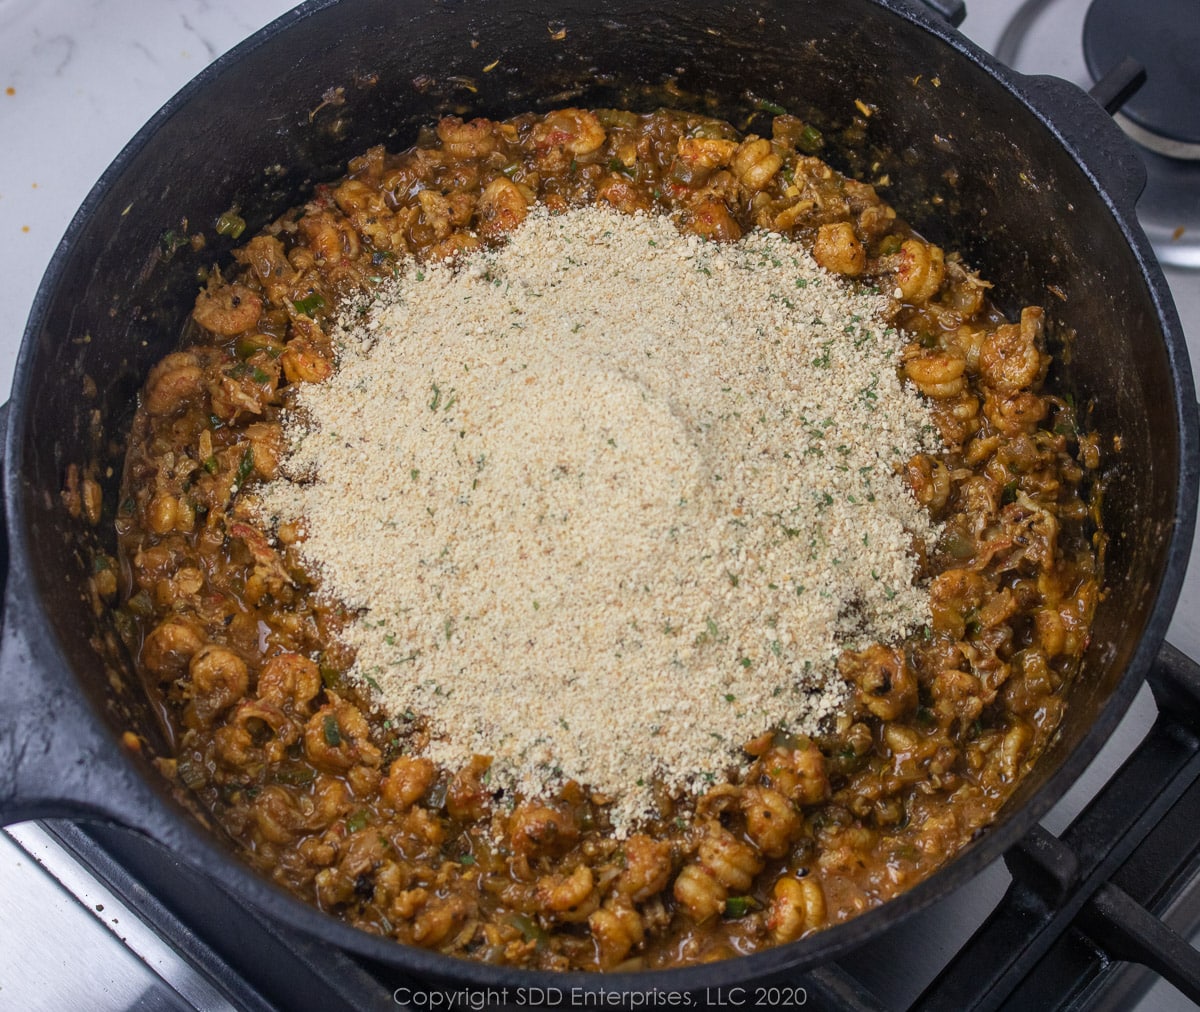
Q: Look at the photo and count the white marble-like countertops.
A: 1